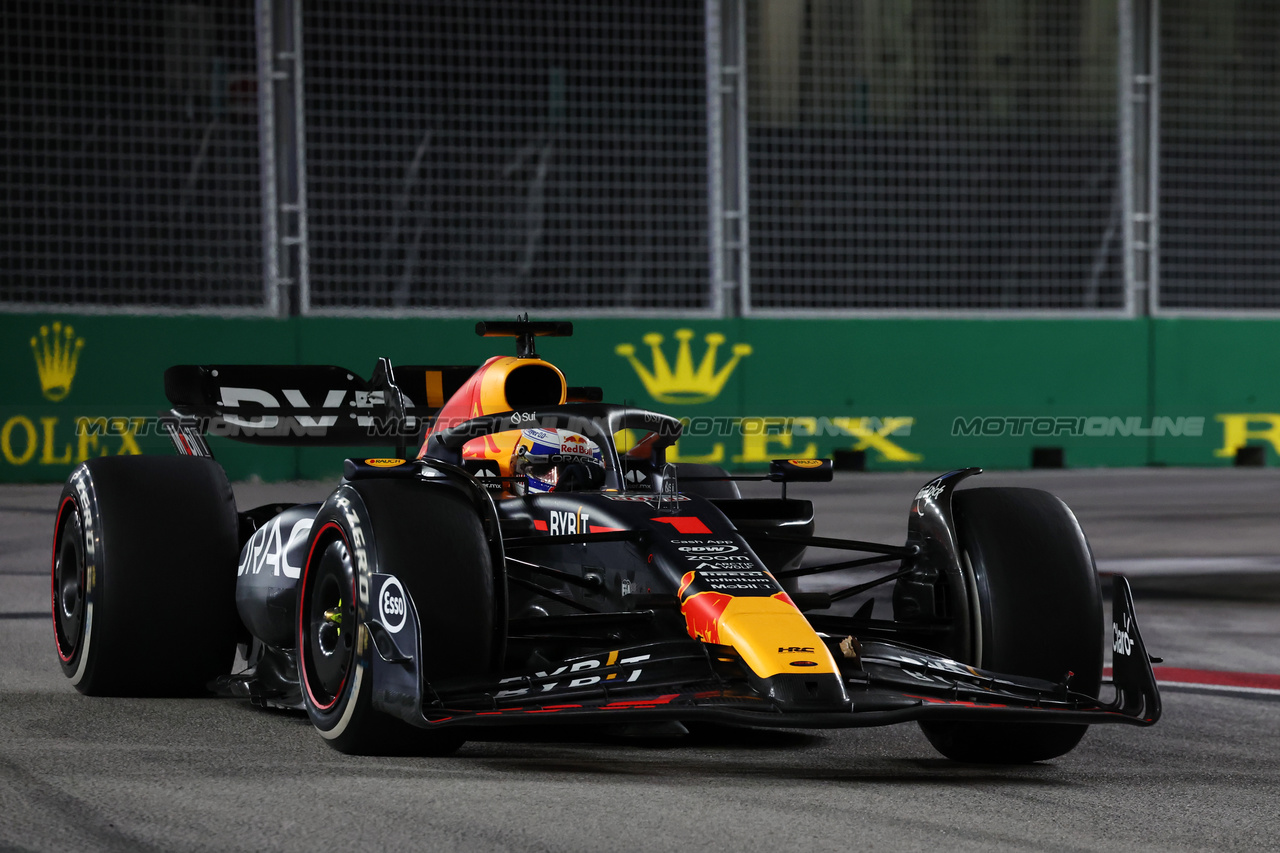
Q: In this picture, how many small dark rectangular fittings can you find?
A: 3